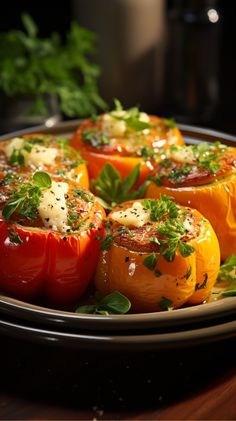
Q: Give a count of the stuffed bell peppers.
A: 5